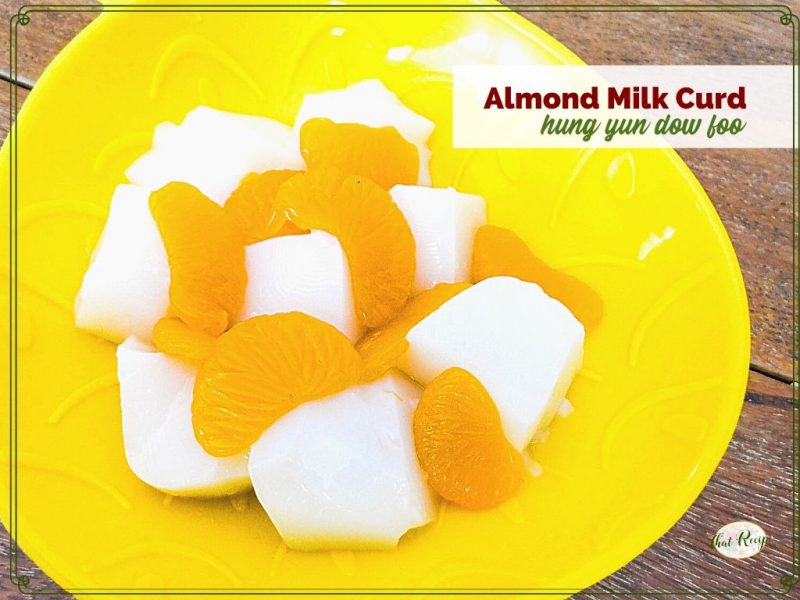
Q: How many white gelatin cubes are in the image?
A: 8